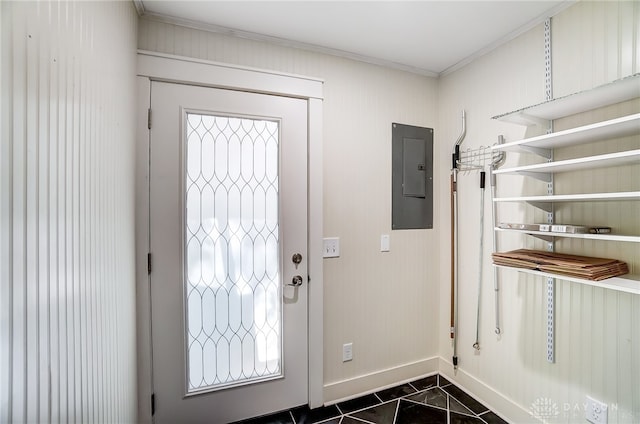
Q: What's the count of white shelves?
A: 6